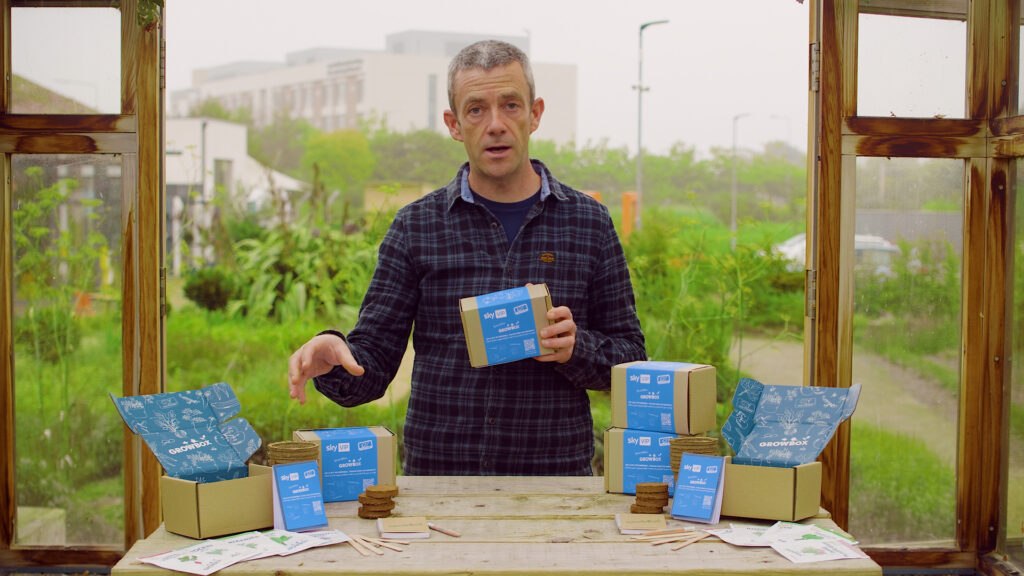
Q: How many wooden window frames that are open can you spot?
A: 2